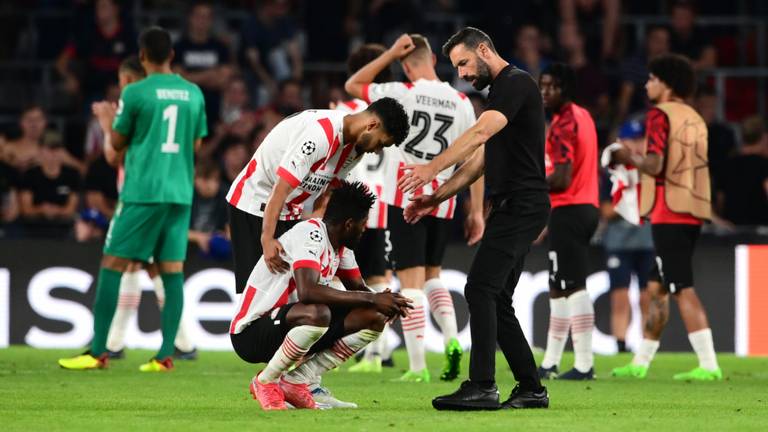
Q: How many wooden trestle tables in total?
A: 0